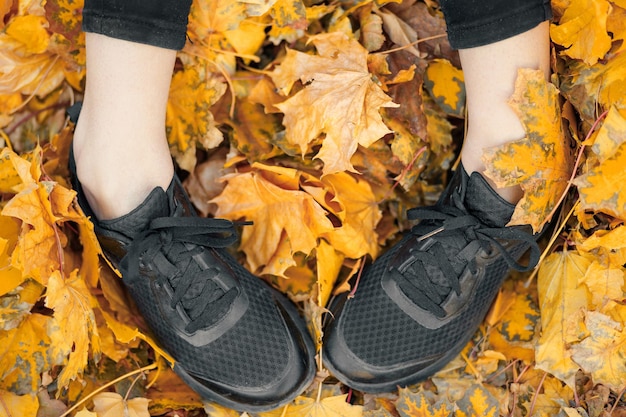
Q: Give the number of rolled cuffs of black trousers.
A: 2